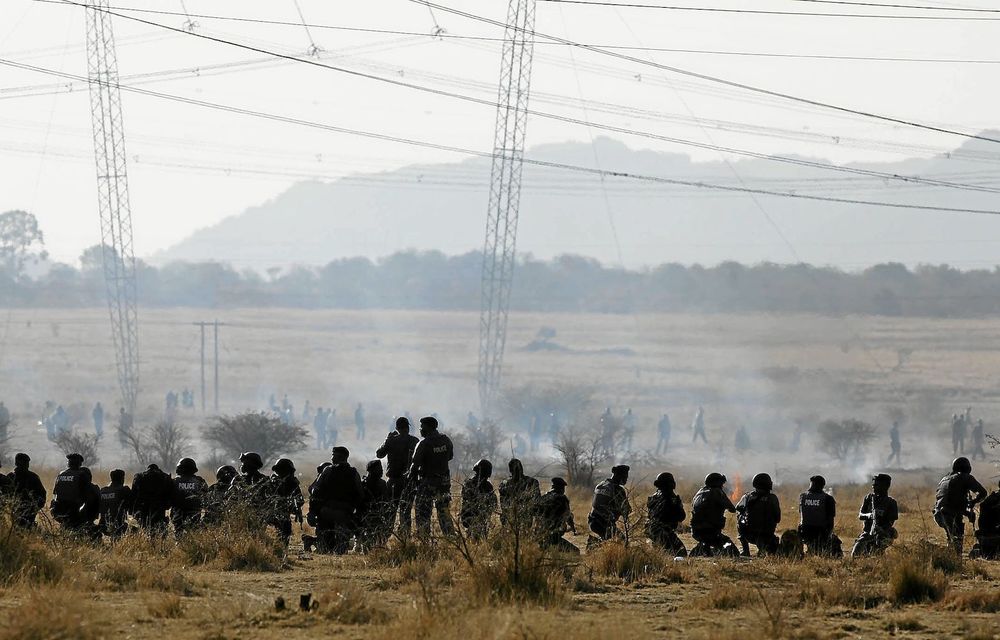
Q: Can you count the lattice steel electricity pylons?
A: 2